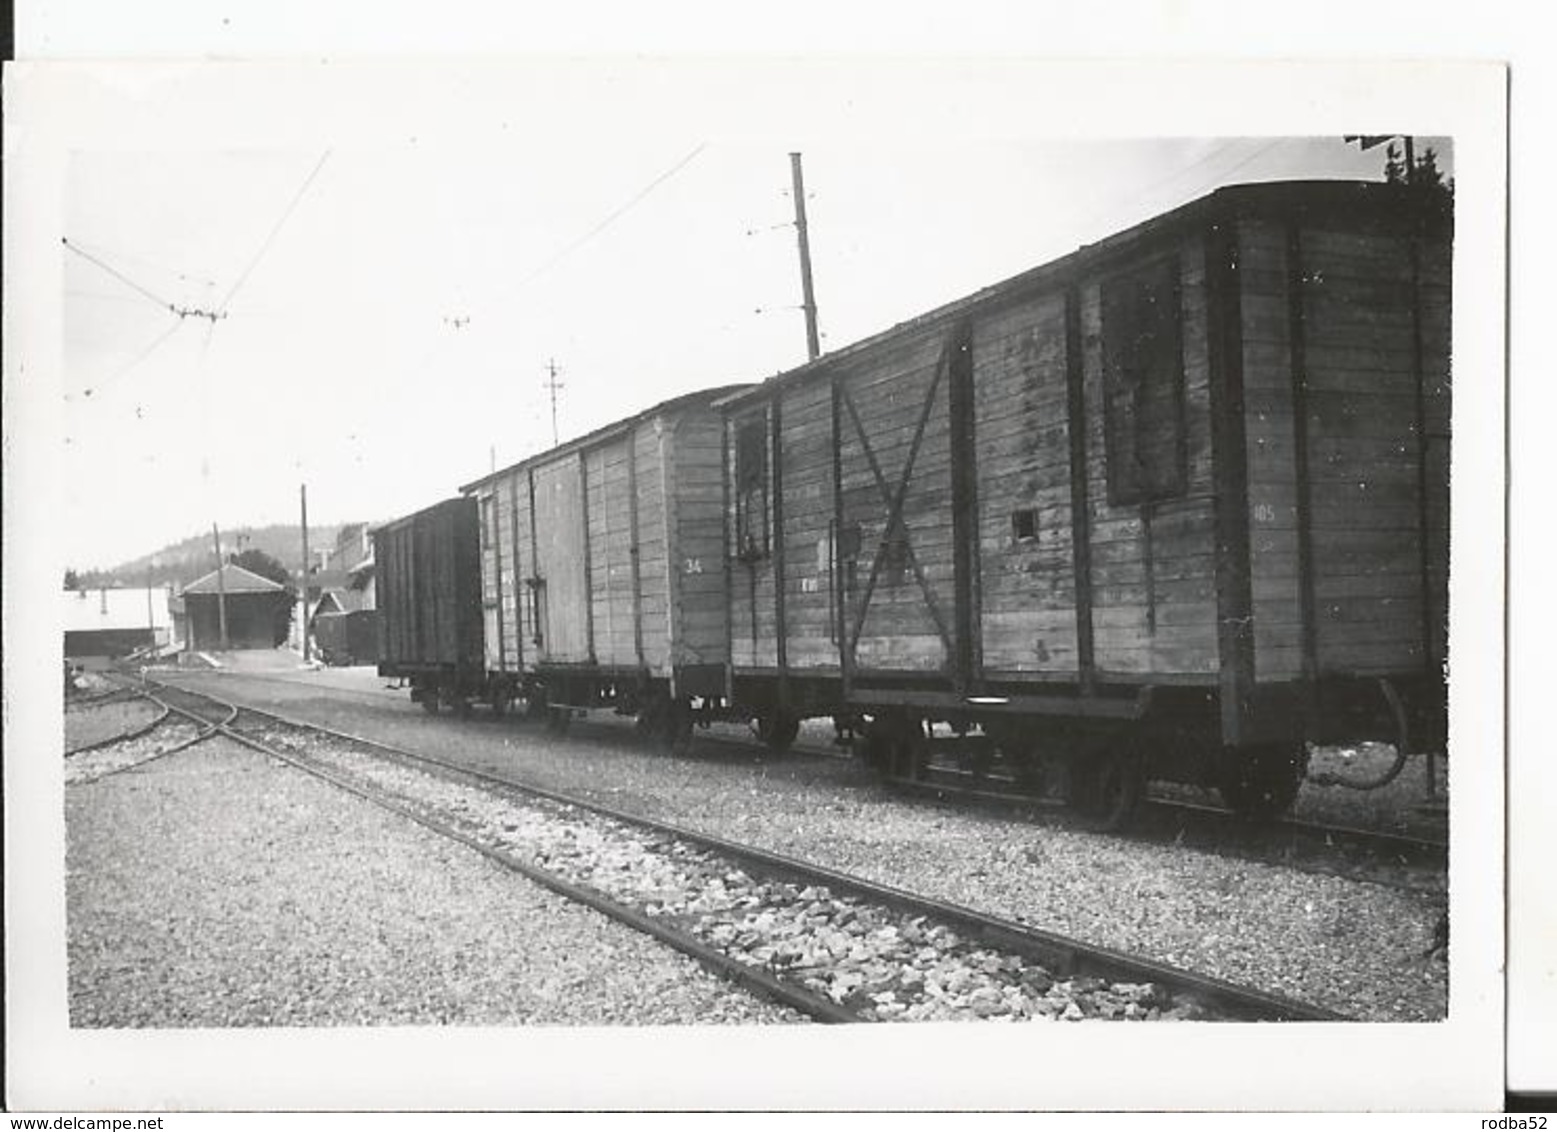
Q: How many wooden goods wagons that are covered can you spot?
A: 3